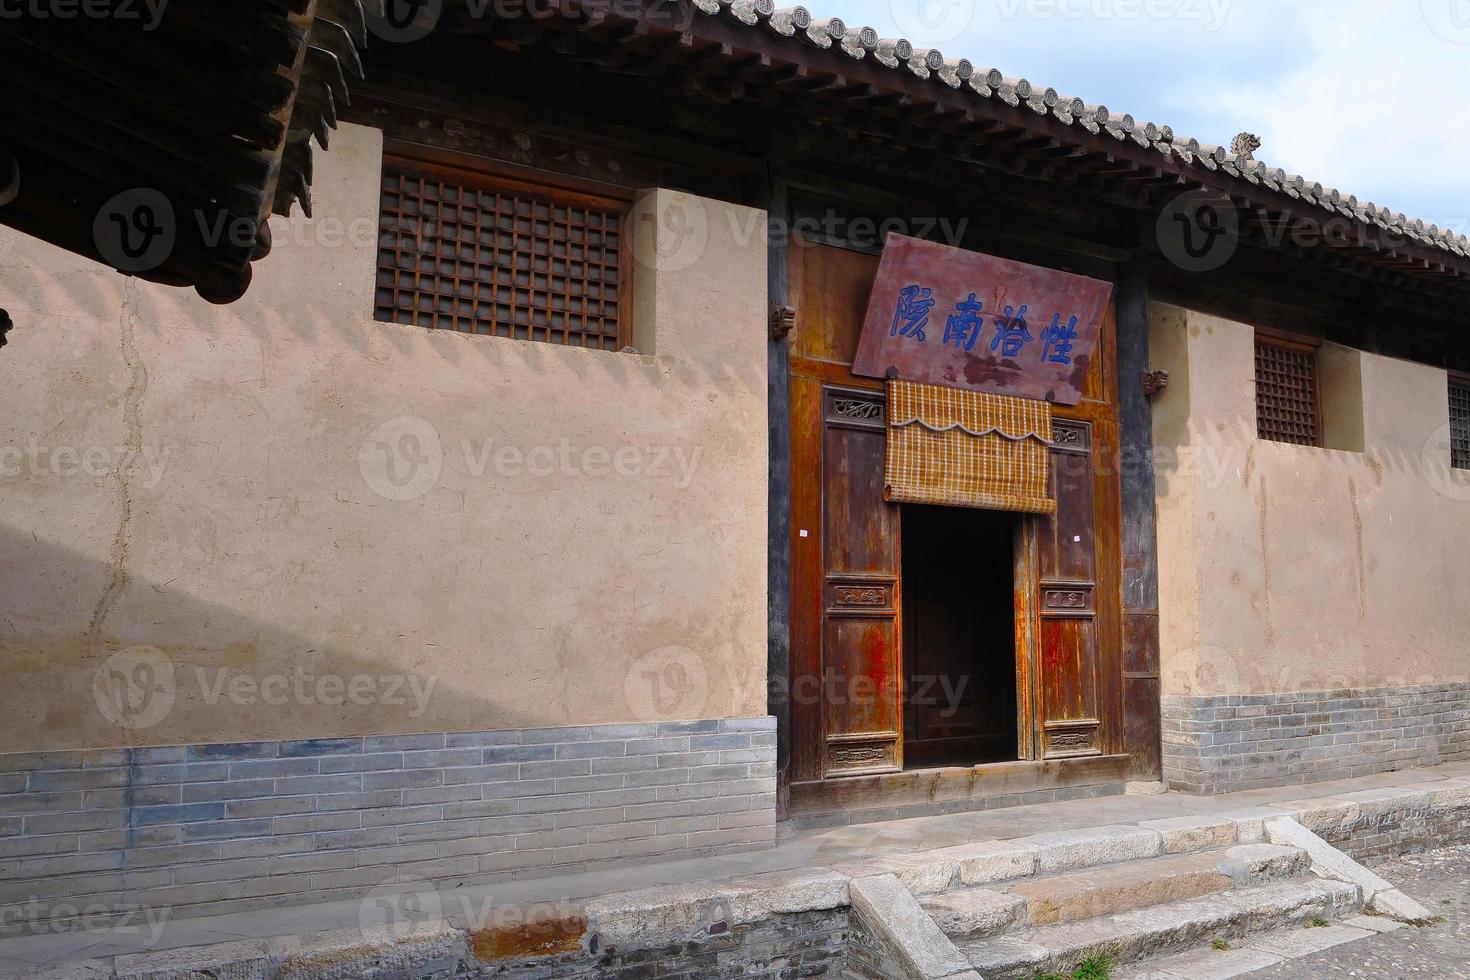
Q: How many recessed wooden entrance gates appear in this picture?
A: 1